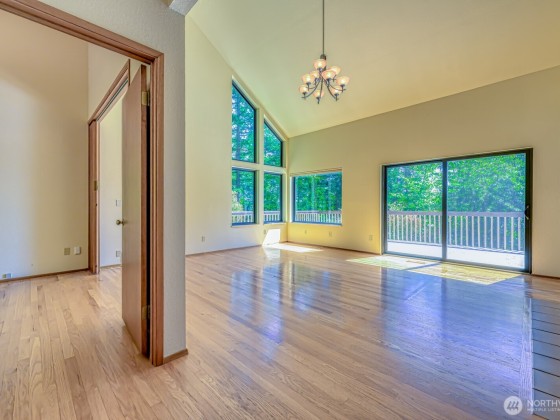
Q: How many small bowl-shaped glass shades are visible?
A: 9